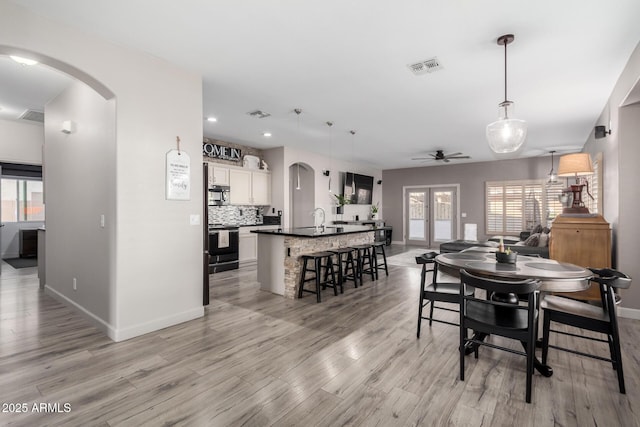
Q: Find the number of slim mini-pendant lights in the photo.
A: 3